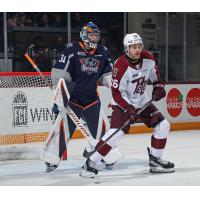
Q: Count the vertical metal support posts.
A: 5